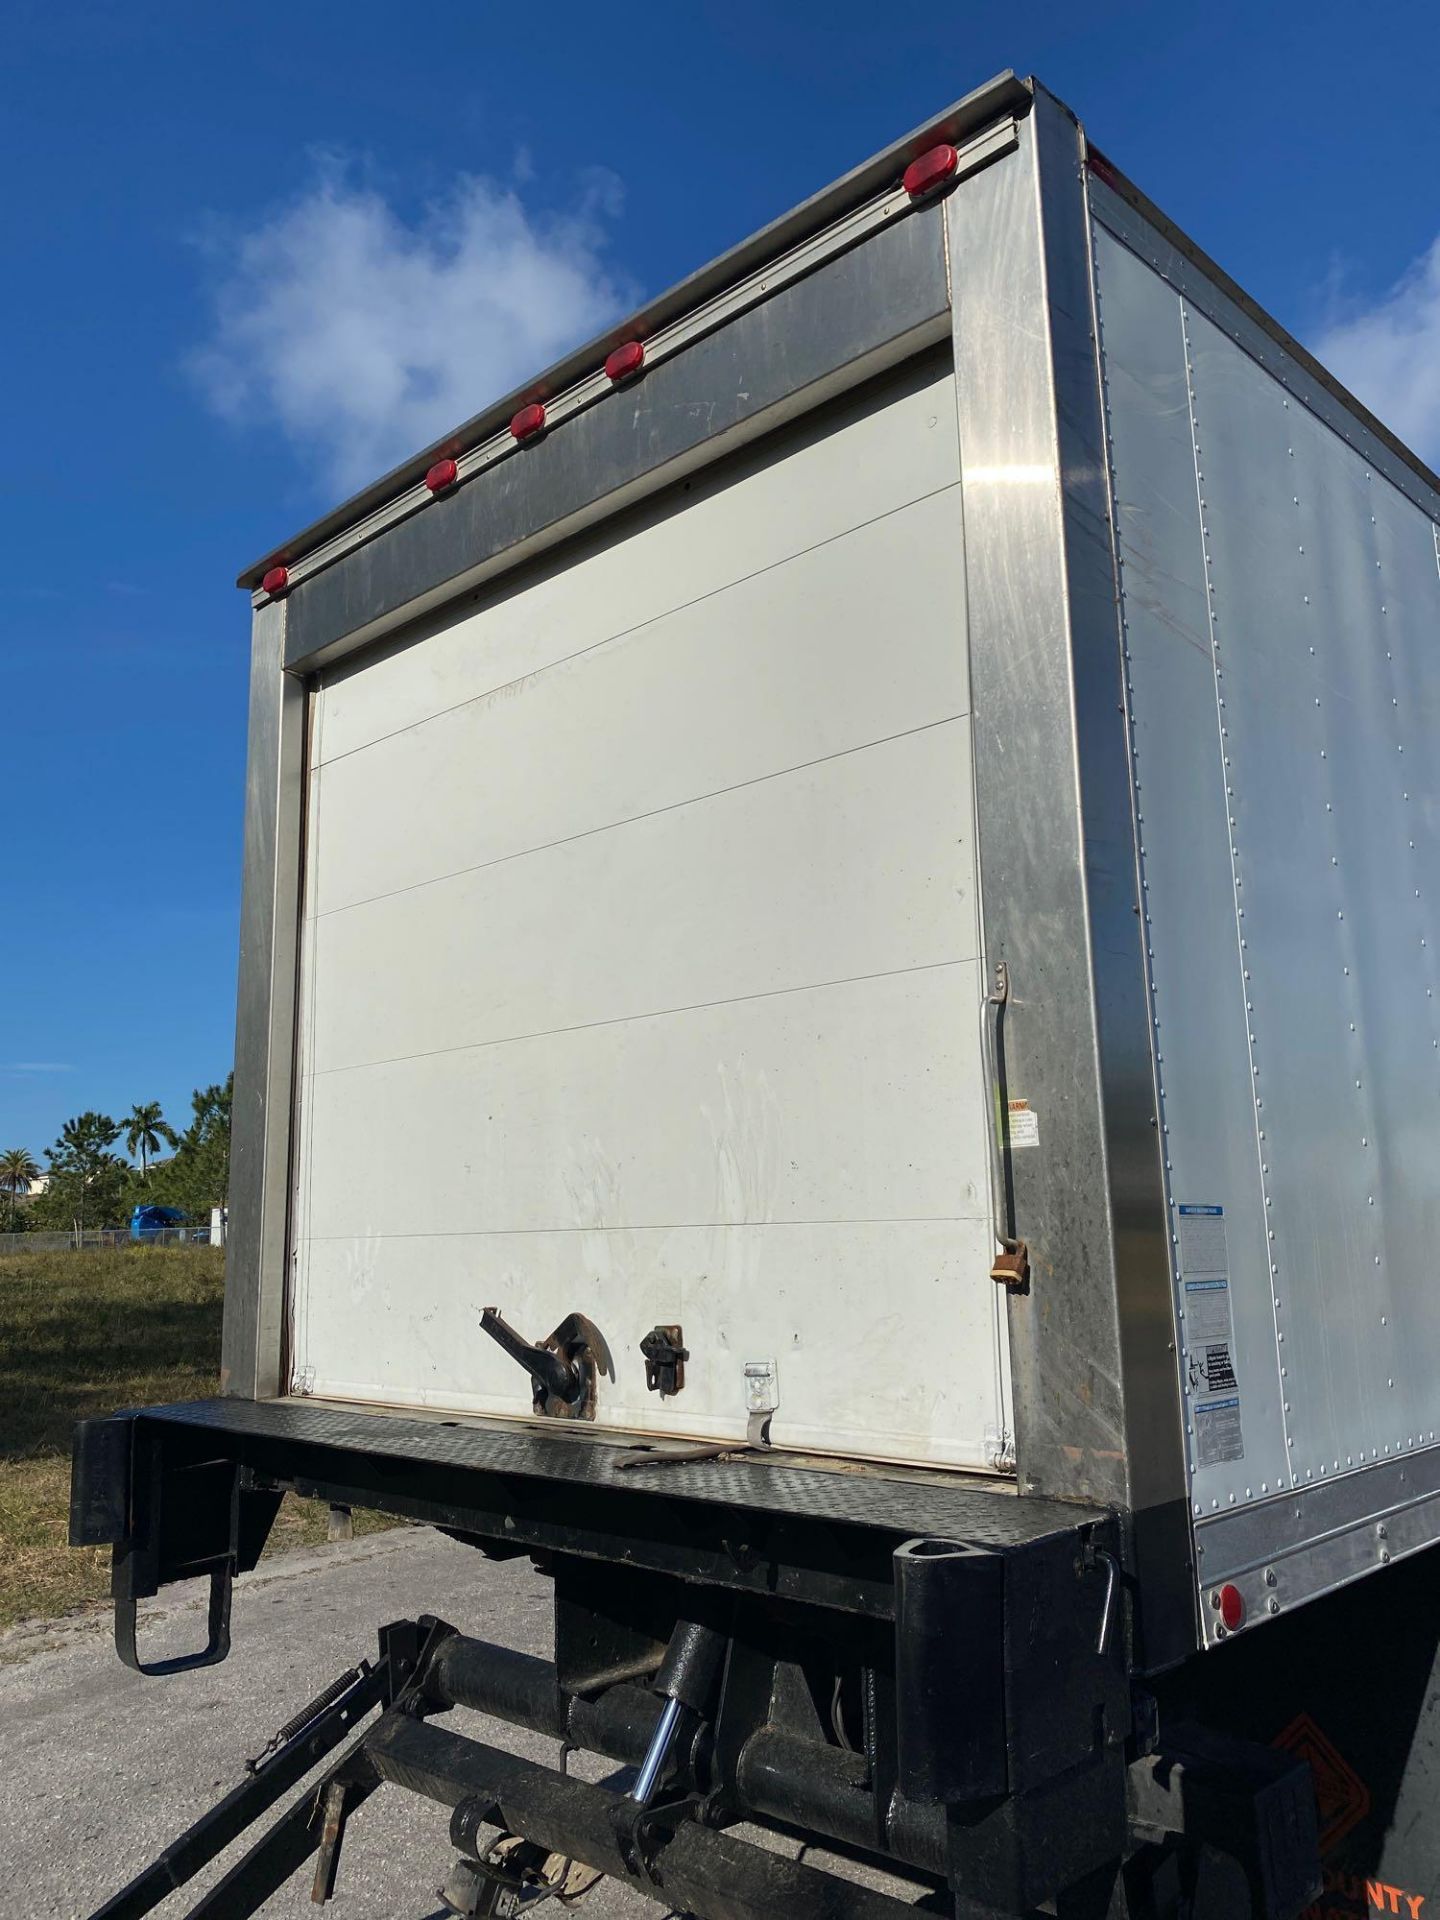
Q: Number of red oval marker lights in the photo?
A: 5